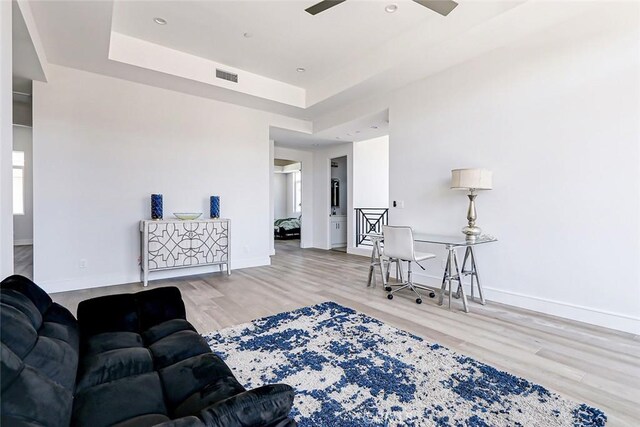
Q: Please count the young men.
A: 0